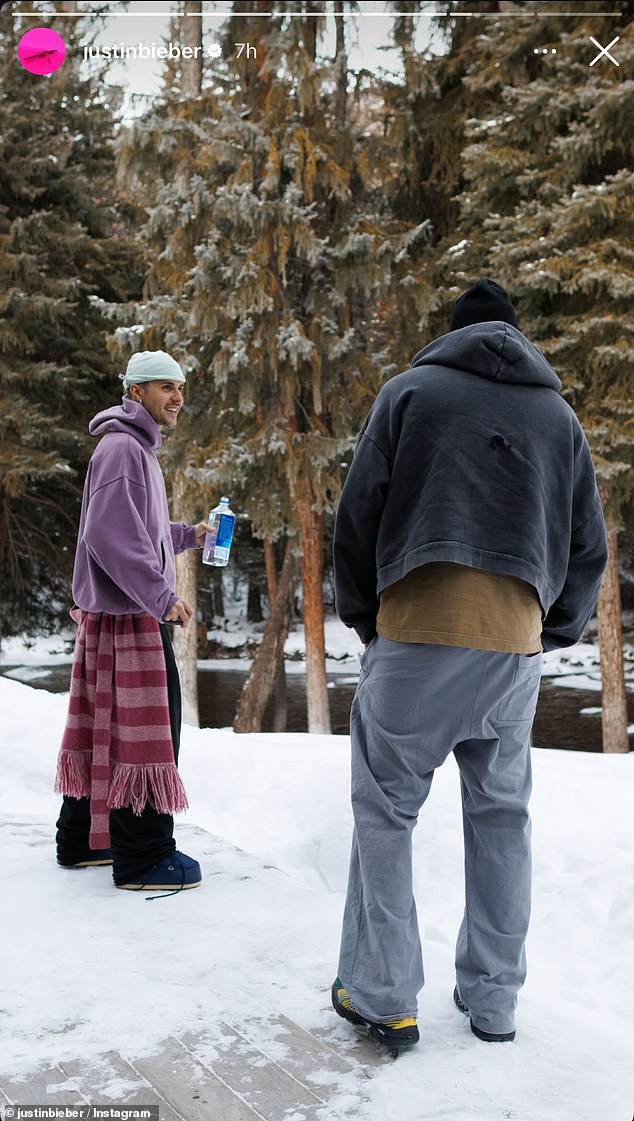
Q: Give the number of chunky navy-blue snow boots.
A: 2